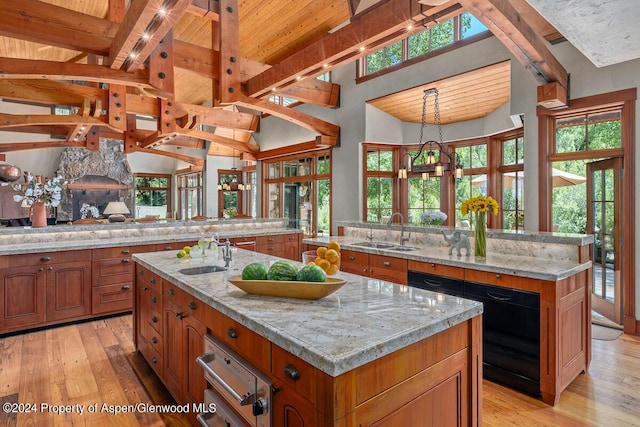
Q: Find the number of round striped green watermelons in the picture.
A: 3